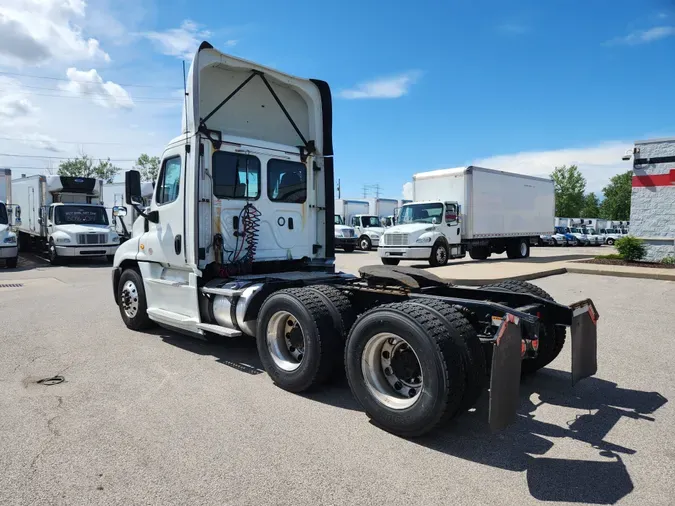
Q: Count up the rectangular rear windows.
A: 2